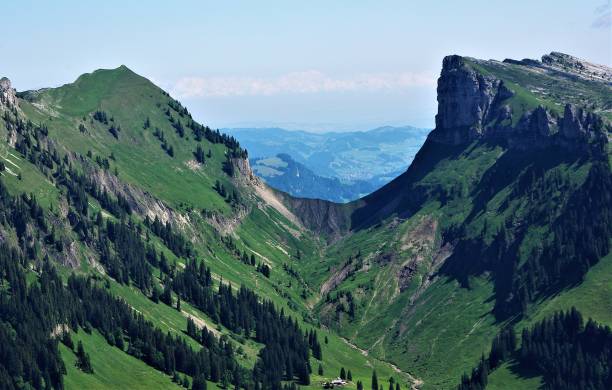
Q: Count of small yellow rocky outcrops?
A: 0